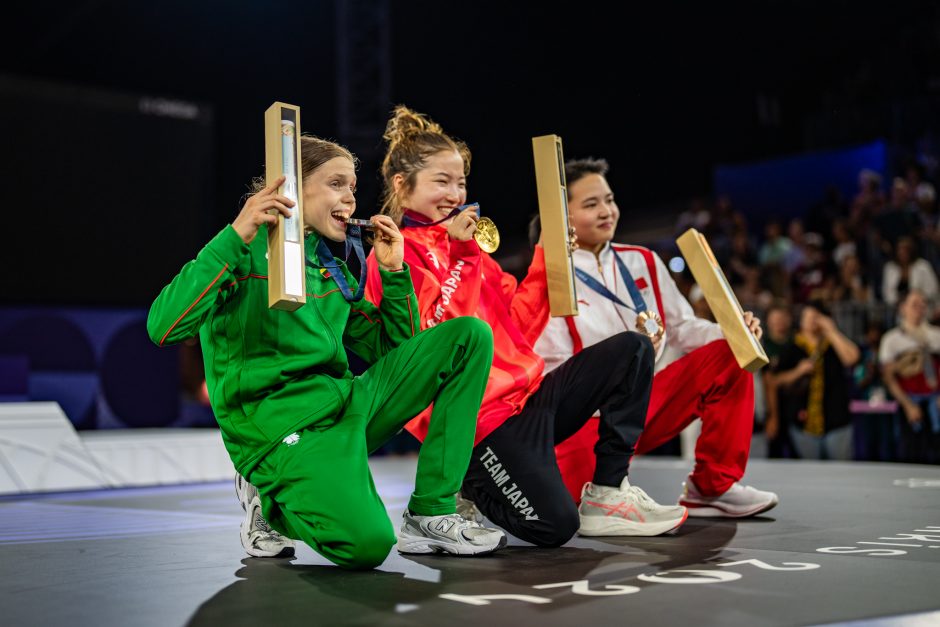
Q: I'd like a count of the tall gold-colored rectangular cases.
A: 3